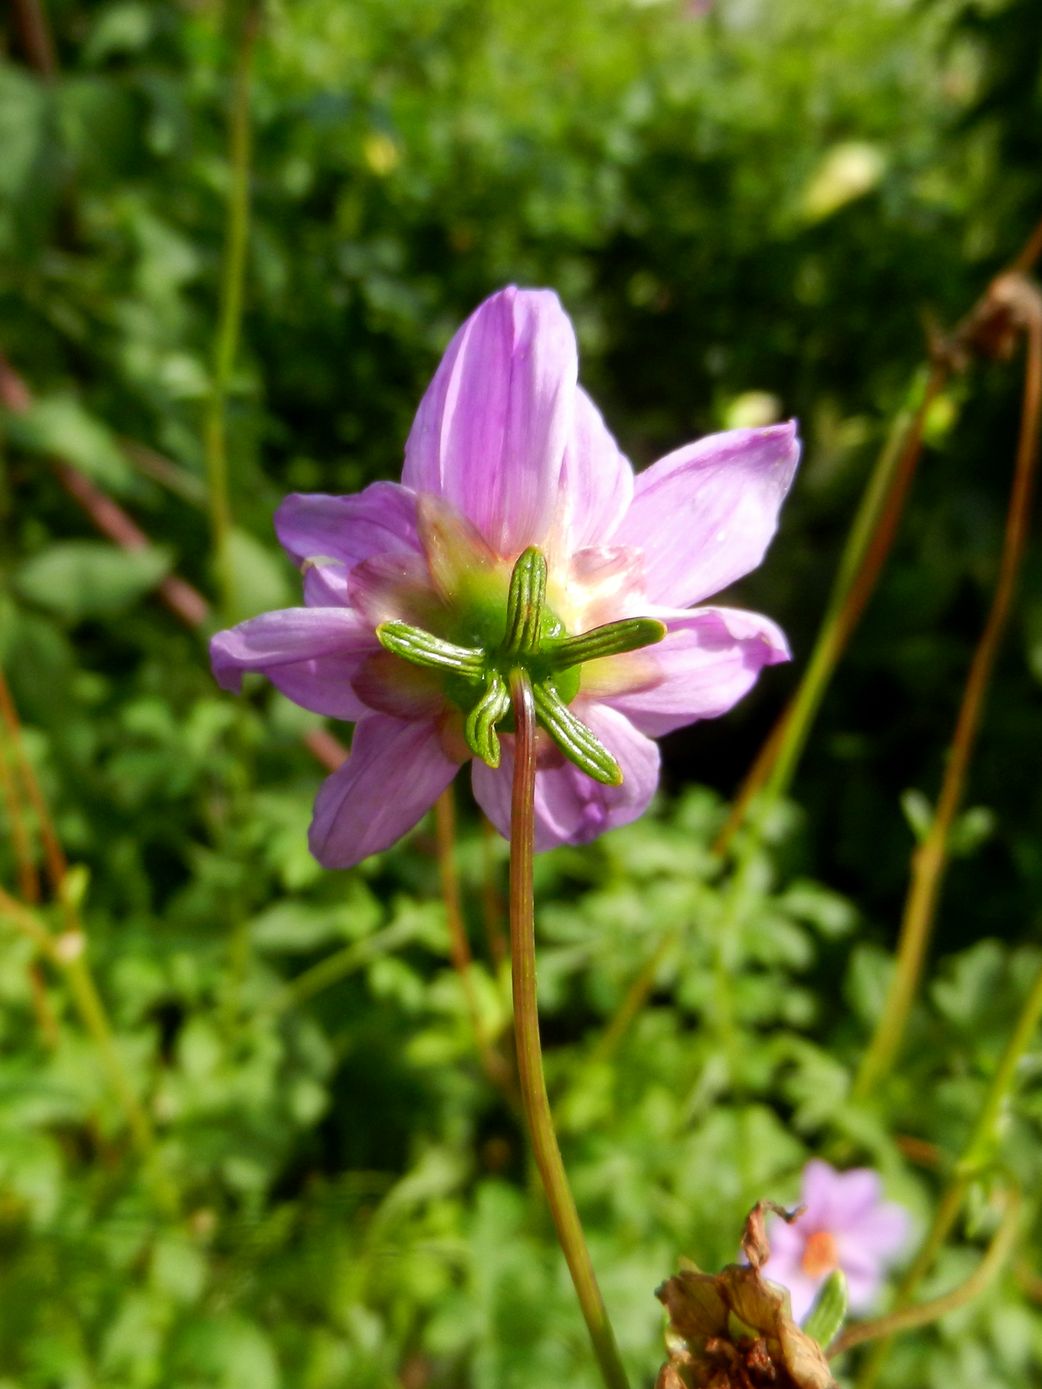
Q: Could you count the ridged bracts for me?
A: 5